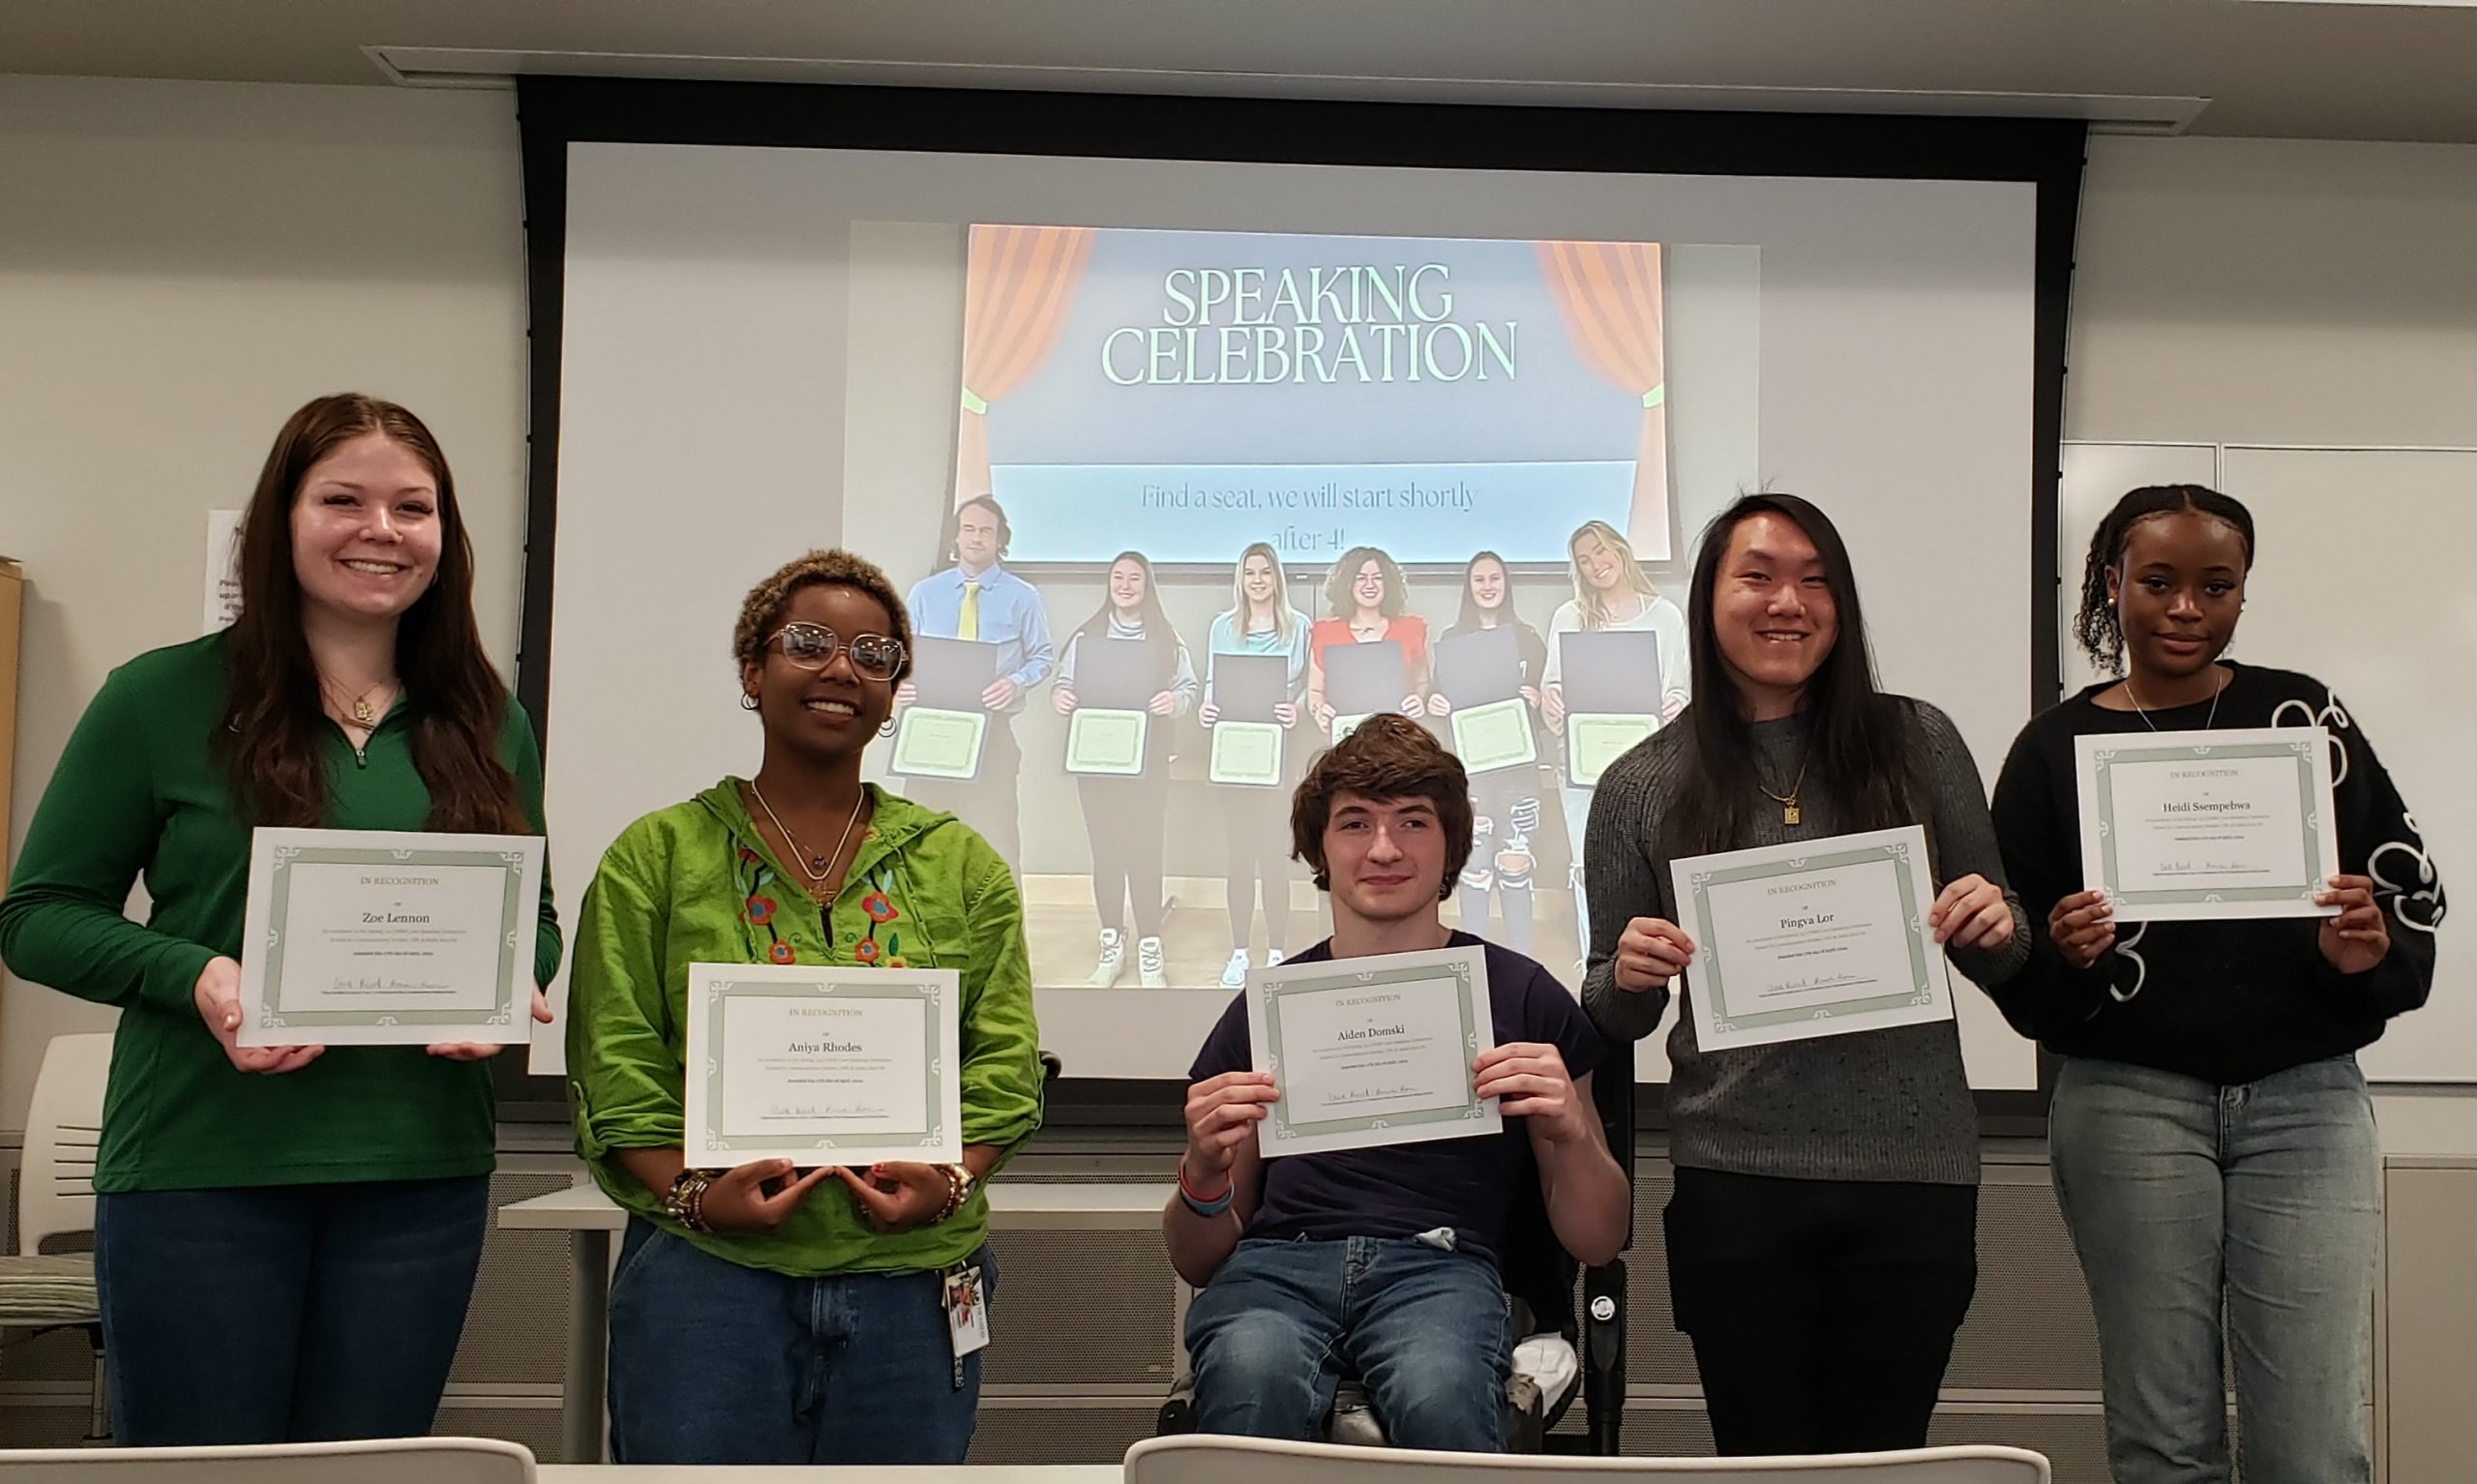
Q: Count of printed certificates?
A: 5